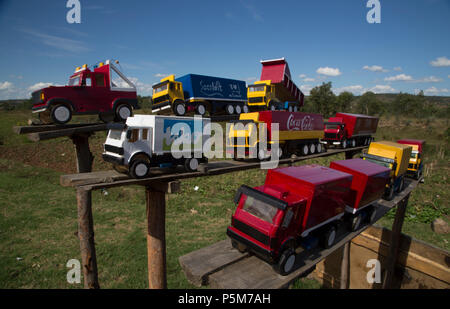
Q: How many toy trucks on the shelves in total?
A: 9